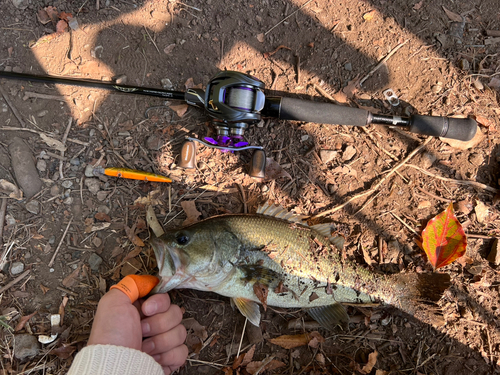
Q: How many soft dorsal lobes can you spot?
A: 1